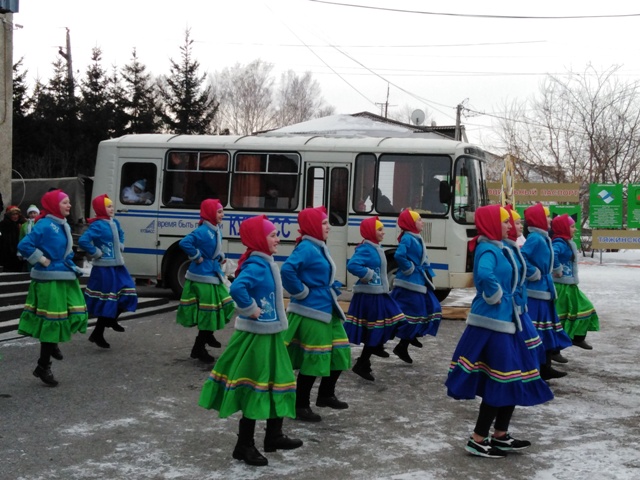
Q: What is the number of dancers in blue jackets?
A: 11